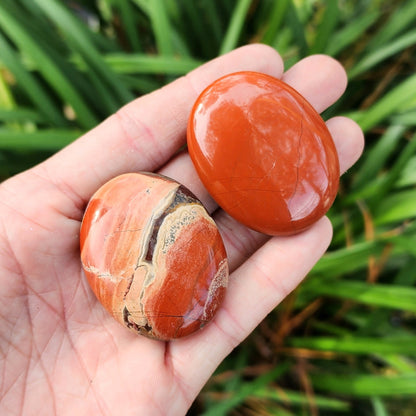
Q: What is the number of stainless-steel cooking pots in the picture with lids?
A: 0